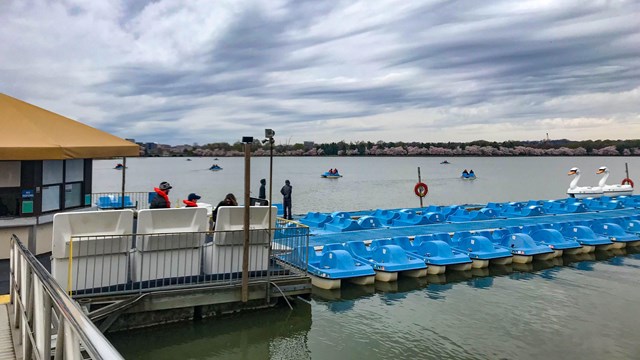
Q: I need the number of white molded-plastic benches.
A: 3